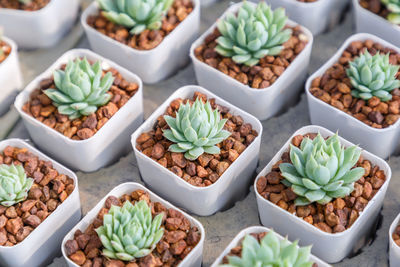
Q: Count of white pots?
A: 14